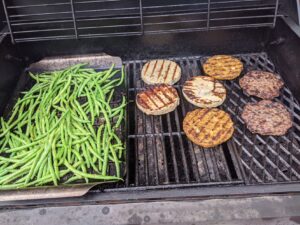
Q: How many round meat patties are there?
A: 7